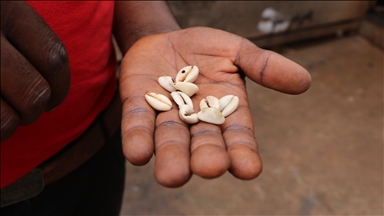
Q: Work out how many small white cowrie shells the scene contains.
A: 9